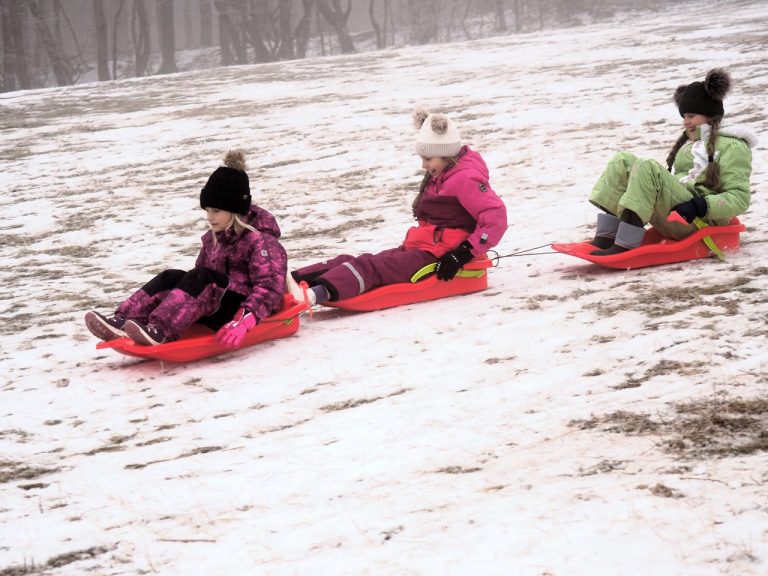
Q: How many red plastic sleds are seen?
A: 3